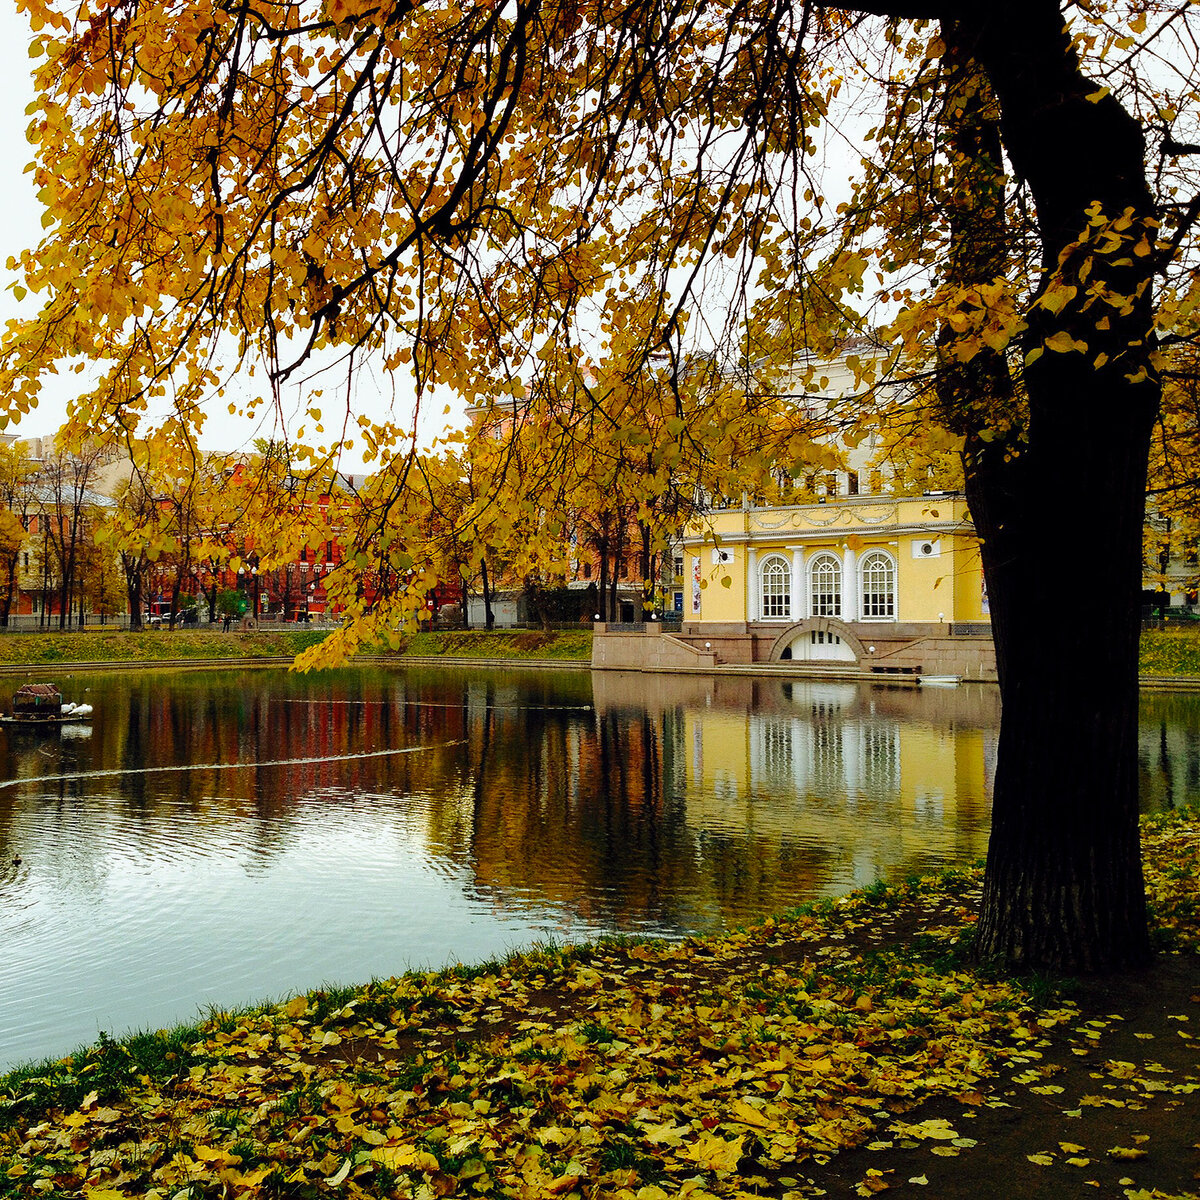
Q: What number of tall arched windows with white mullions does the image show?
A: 3